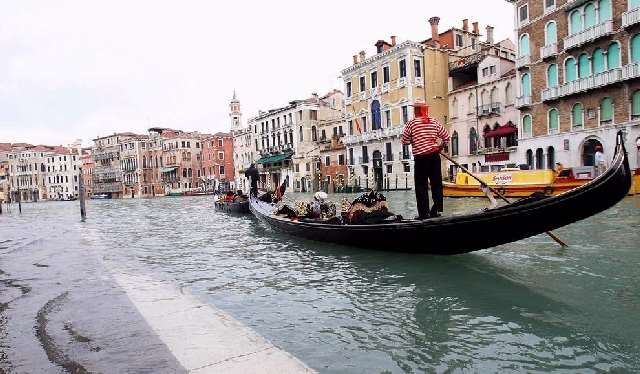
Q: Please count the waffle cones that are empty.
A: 0